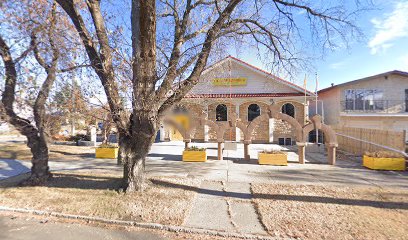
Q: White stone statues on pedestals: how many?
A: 0